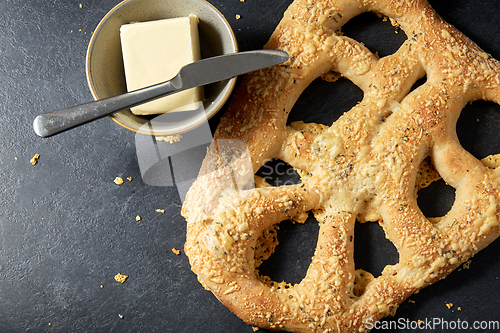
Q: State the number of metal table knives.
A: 1